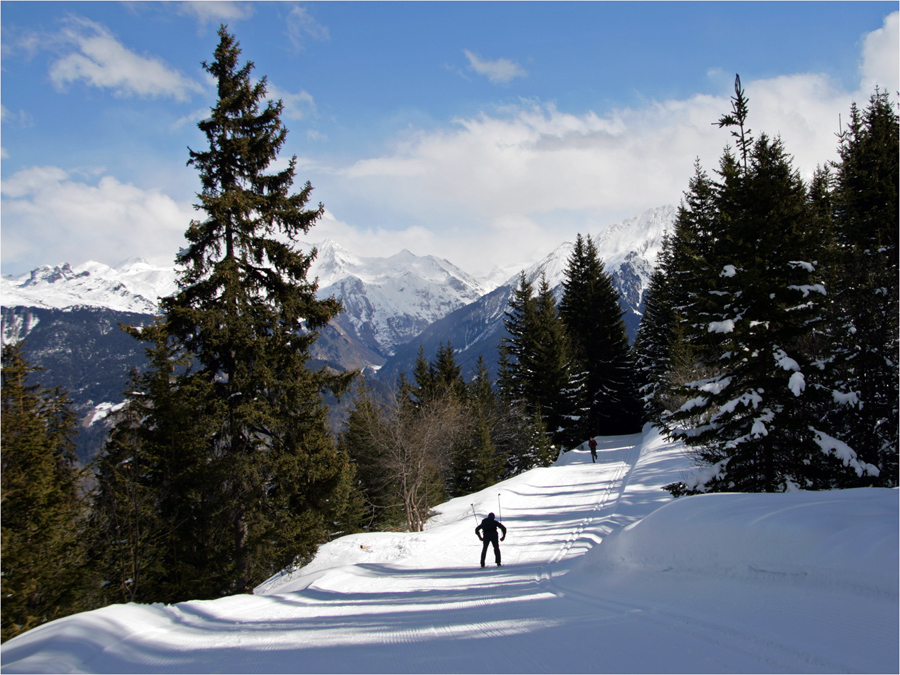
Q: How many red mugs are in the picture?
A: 0